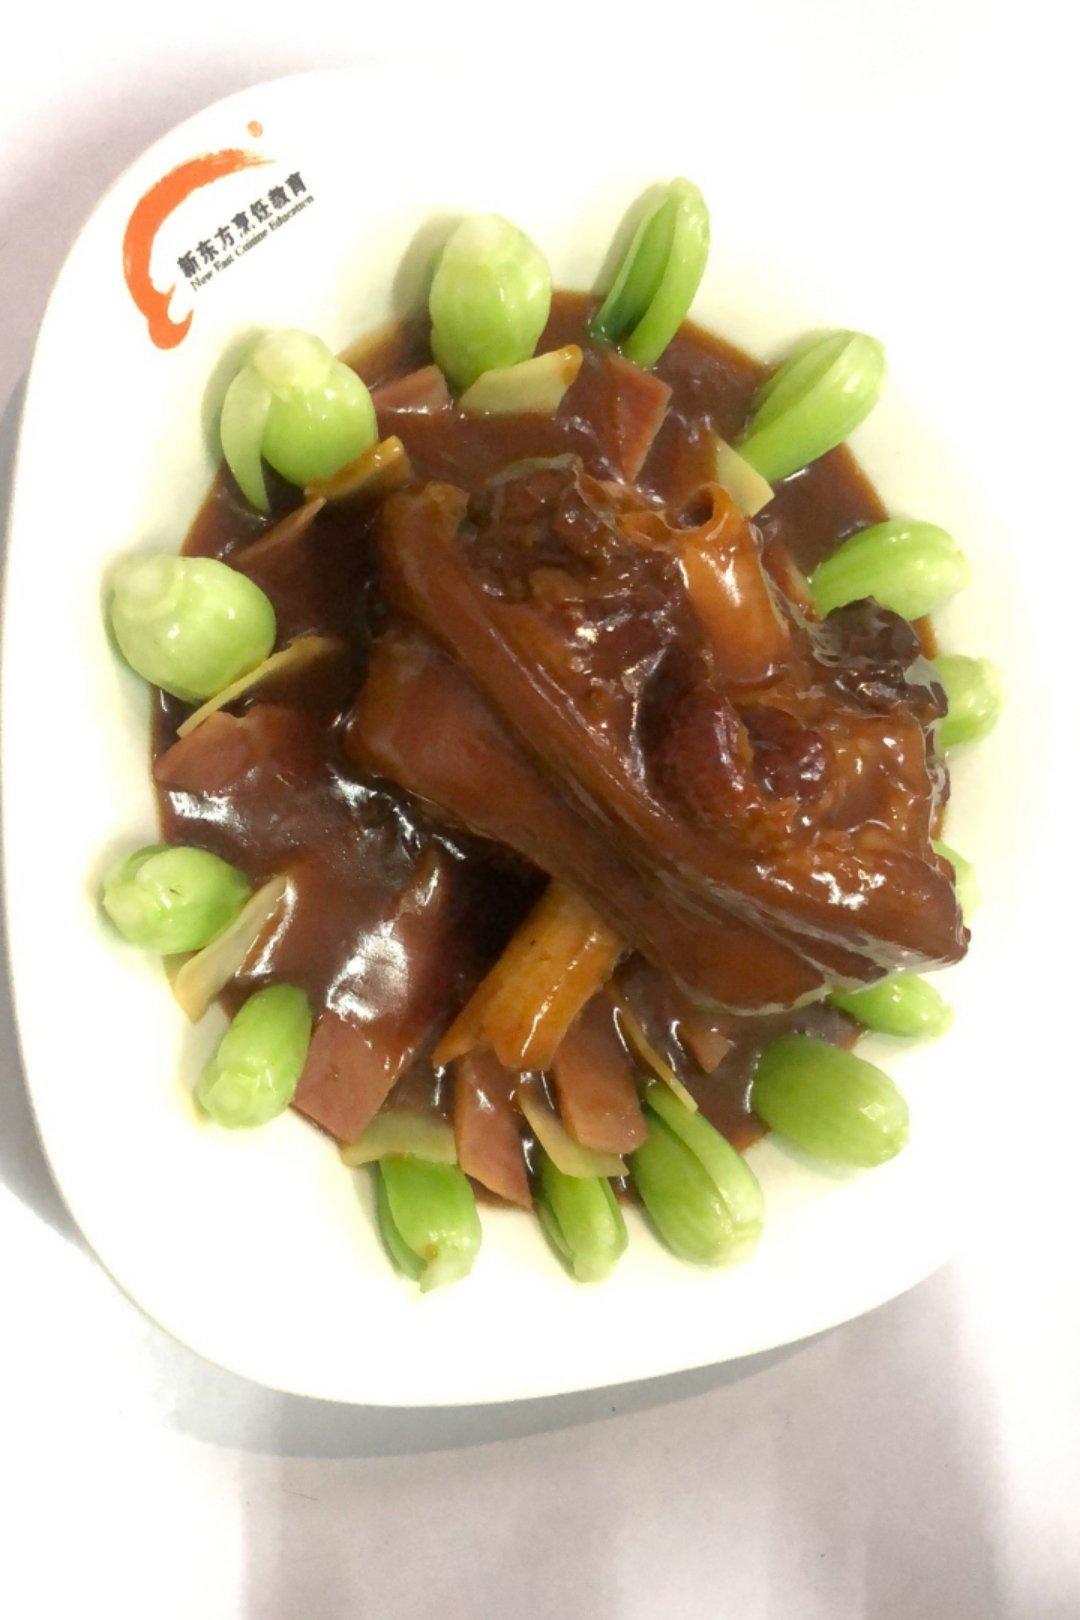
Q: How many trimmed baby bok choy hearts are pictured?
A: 15